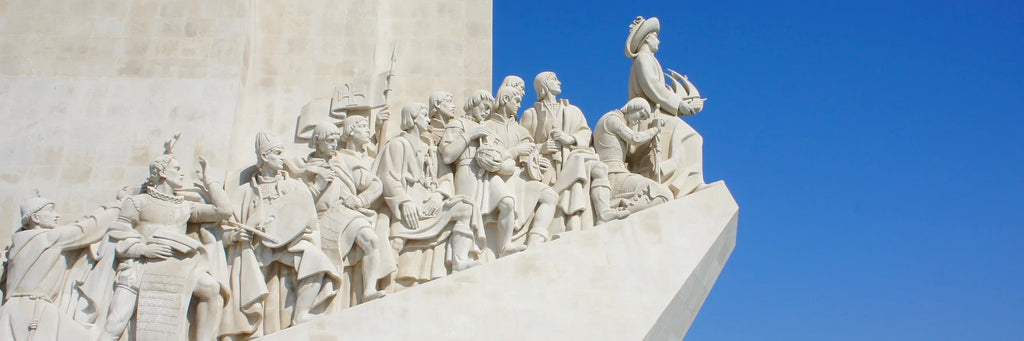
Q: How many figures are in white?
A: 13